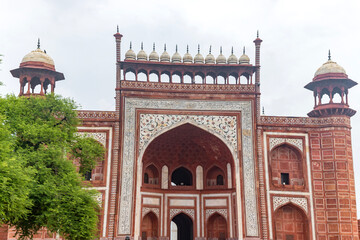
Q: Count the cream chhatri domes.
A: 13